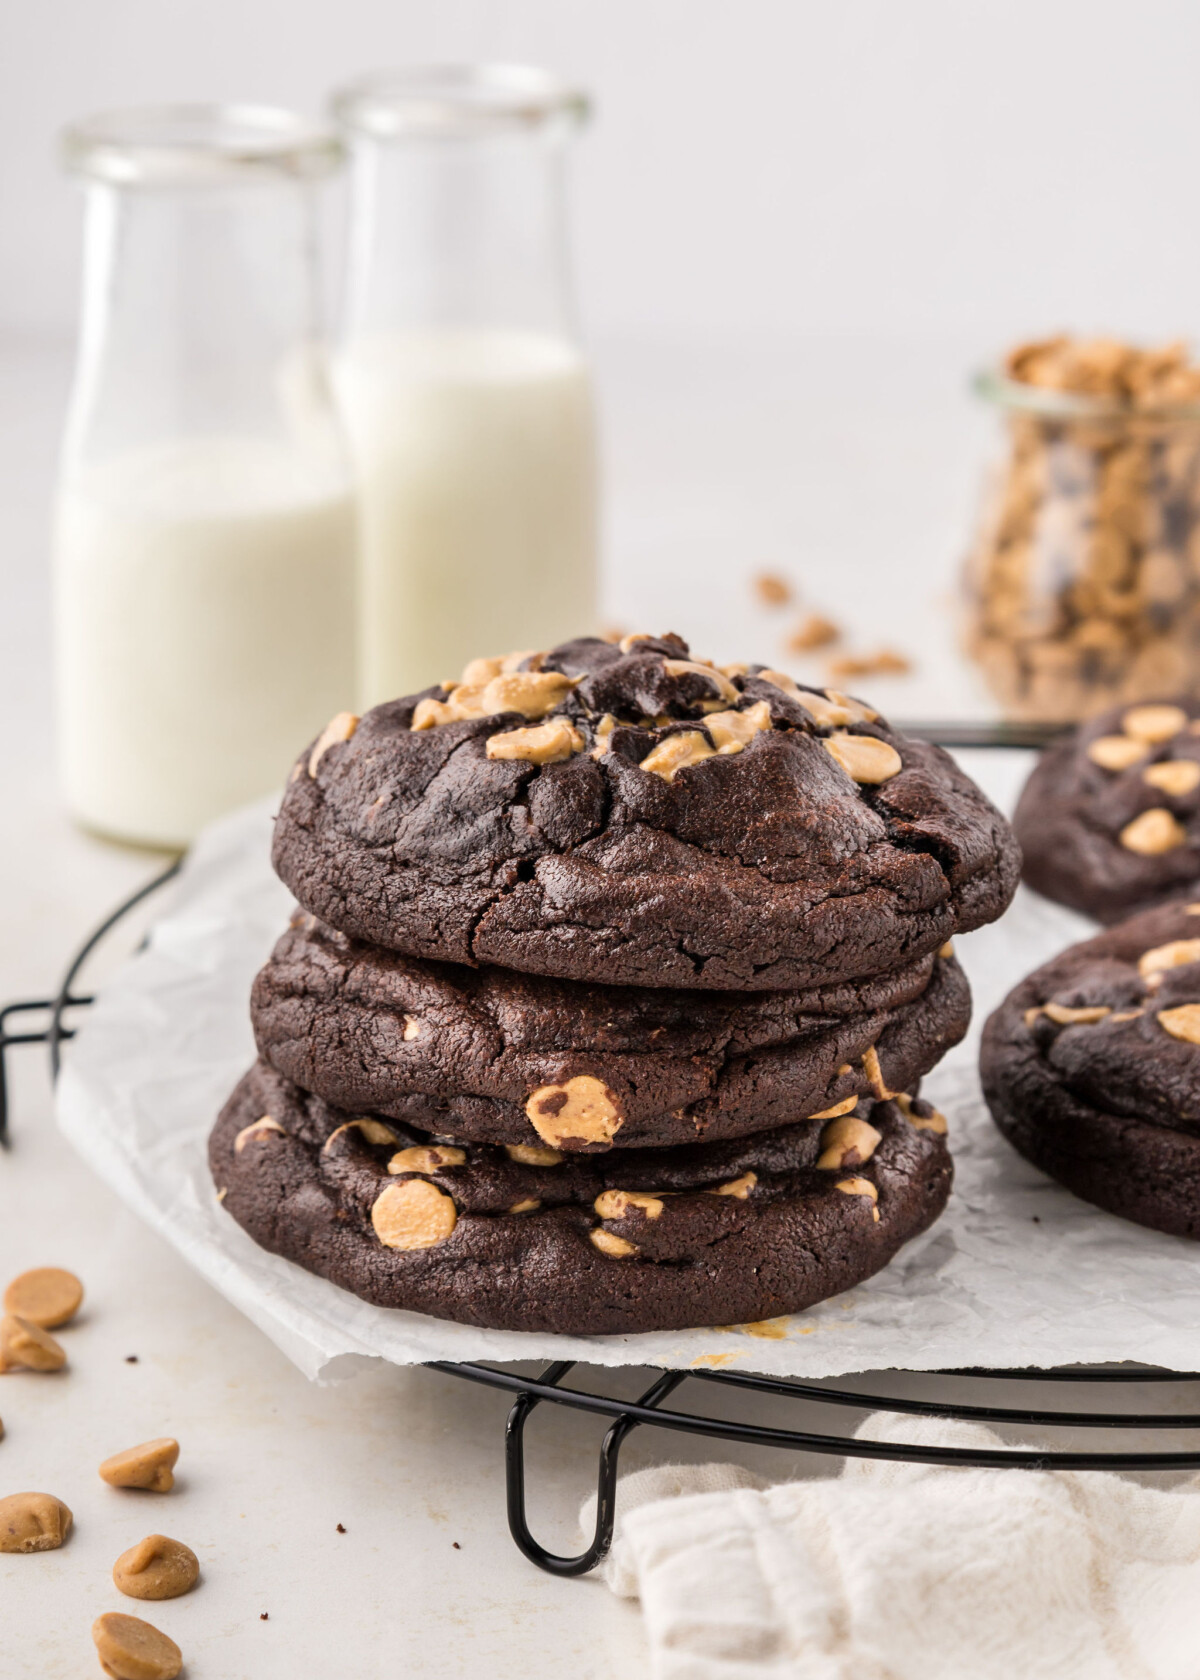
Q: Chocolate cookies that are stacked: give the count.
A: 3